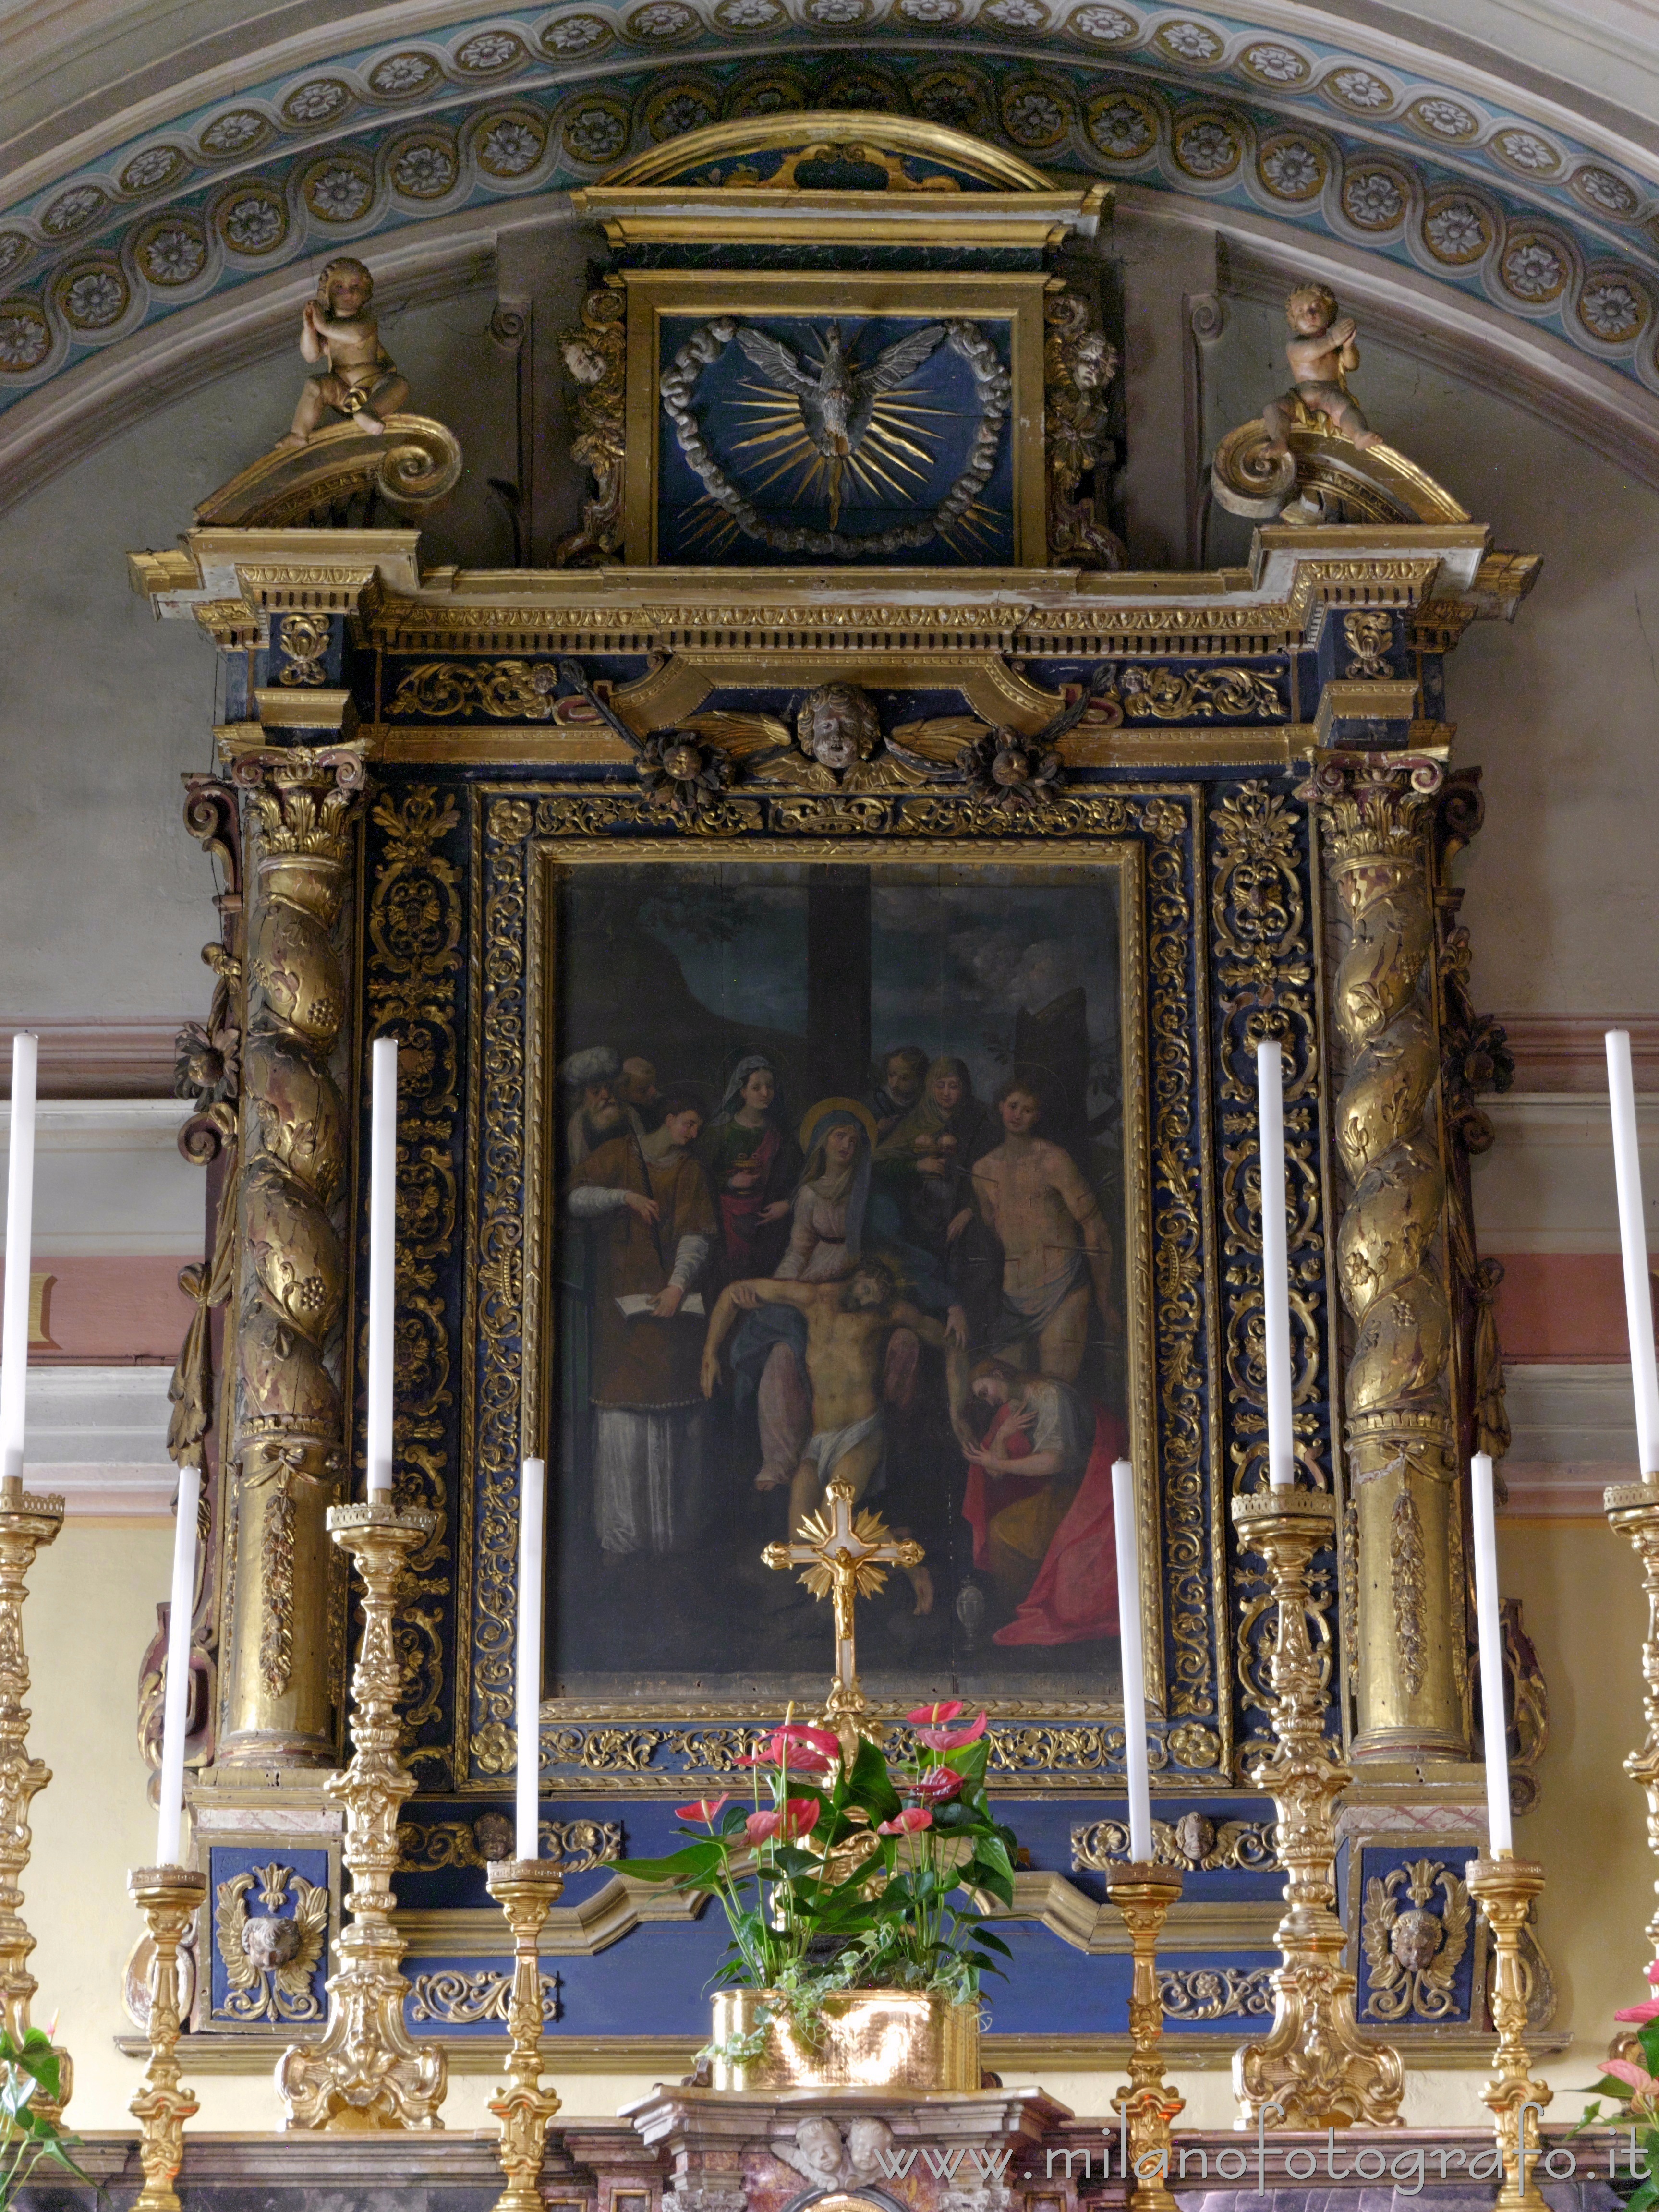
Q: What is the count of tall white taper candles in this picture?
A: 8